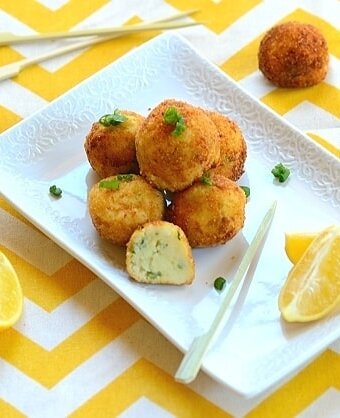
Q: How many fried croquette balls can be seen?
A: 7